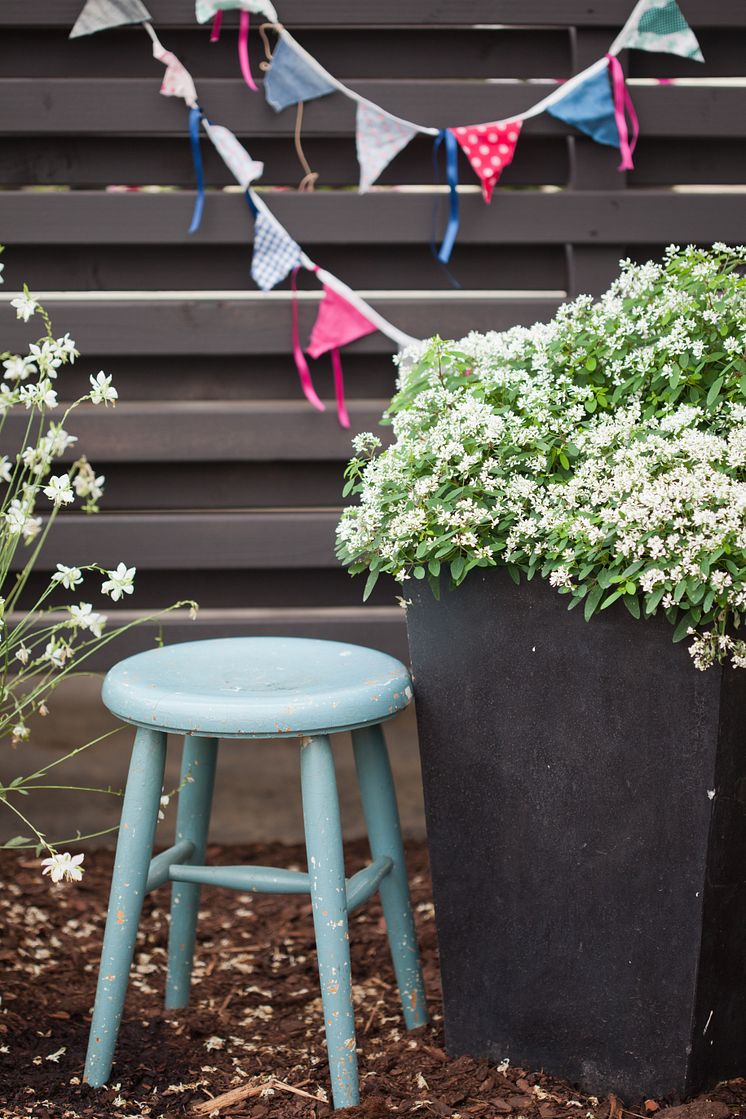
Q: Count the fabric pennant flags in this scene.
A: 11